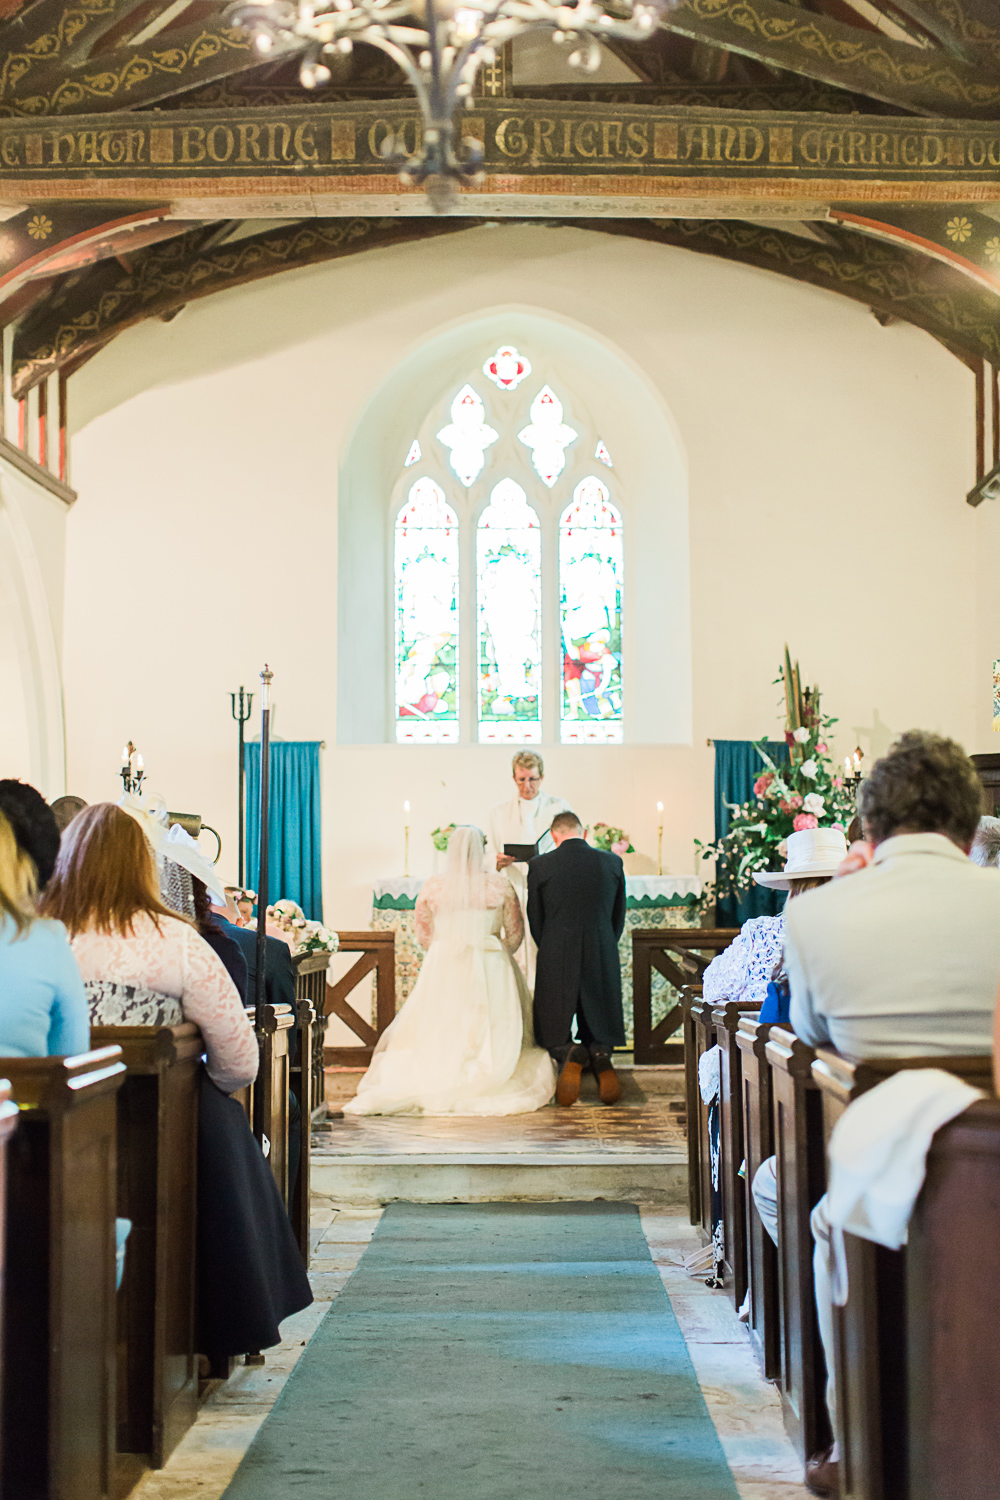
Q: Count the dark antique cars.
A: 0